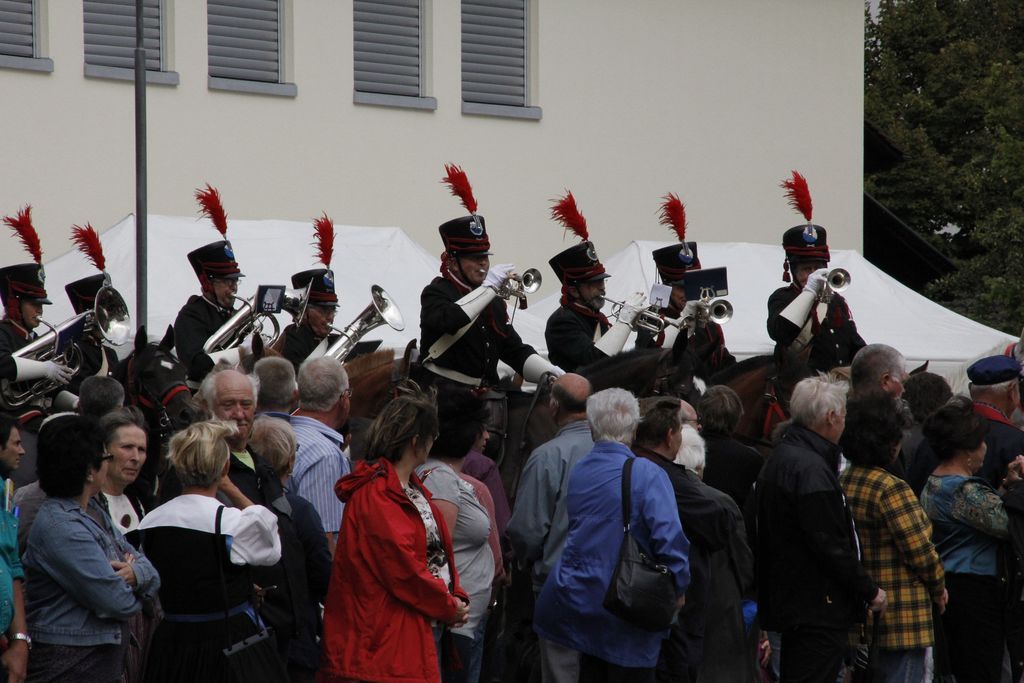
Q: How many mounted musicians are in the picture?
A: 8